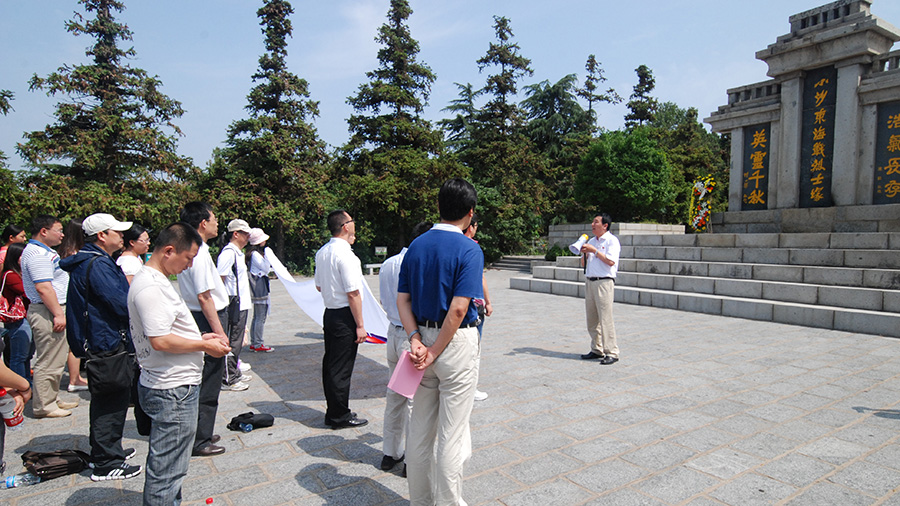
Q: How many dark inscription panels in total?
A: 3